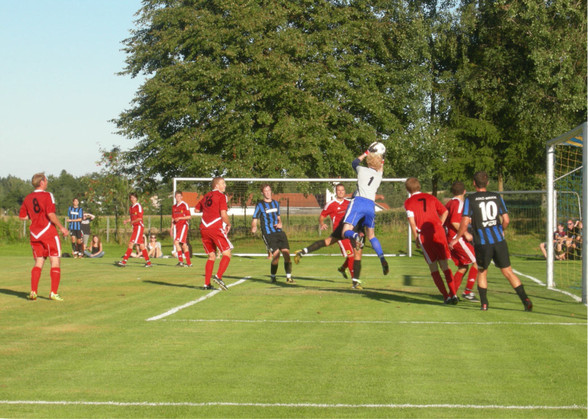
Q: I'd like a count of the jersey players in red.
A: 7